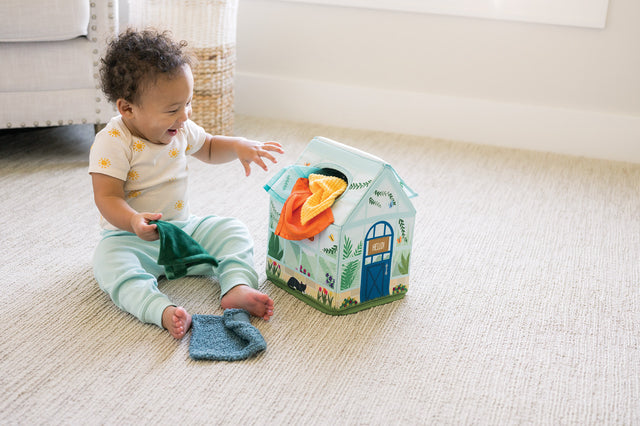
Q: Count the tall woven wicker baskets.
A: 1